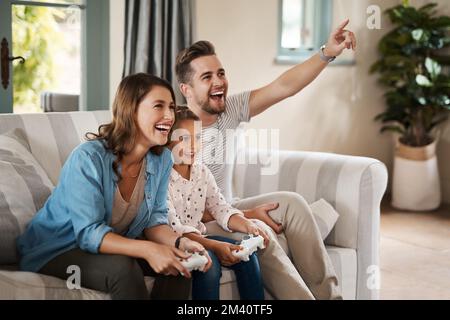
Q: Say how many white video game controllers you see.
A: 2